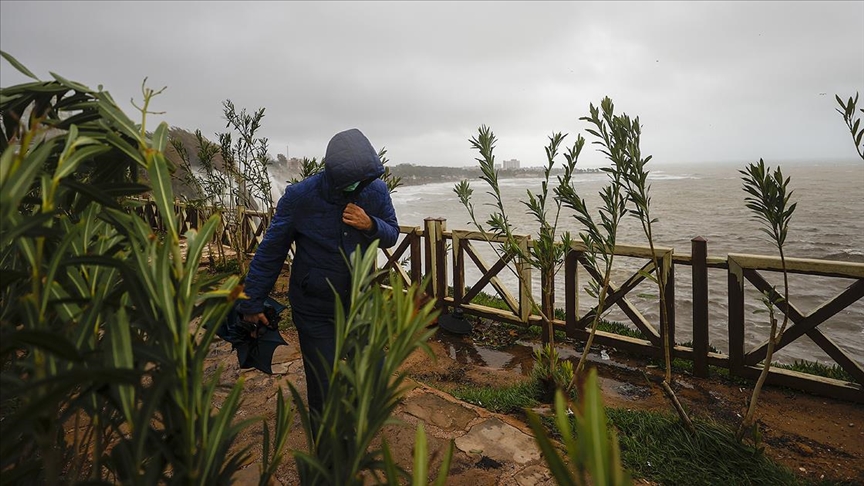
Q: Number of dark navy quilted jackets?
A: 1